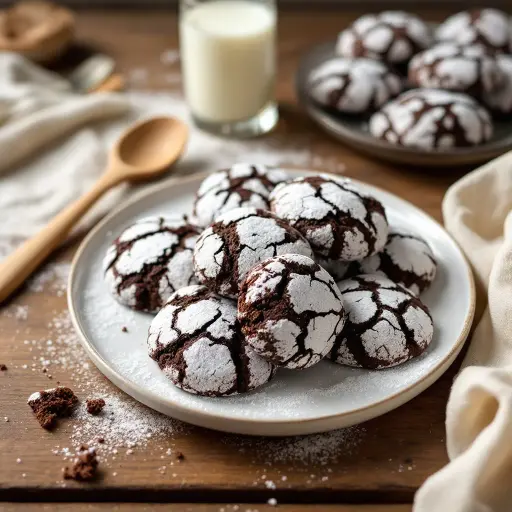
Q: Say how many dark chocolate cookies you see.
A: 14